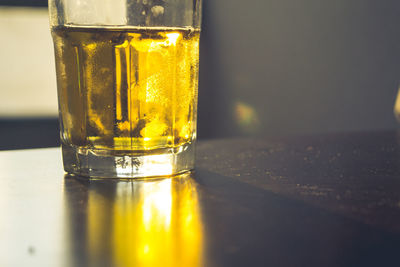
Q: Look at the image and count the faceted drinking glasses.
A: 1